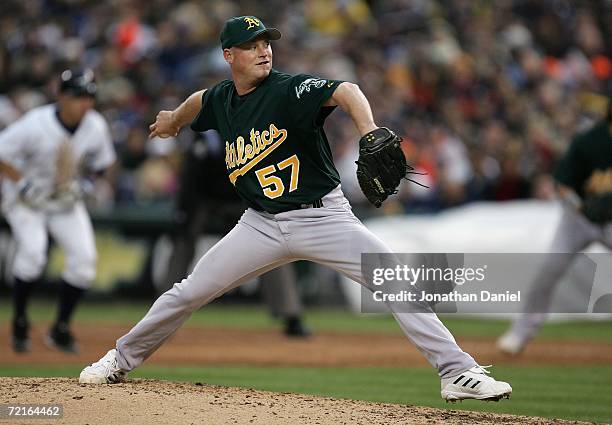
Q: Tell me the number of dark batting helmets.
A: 1